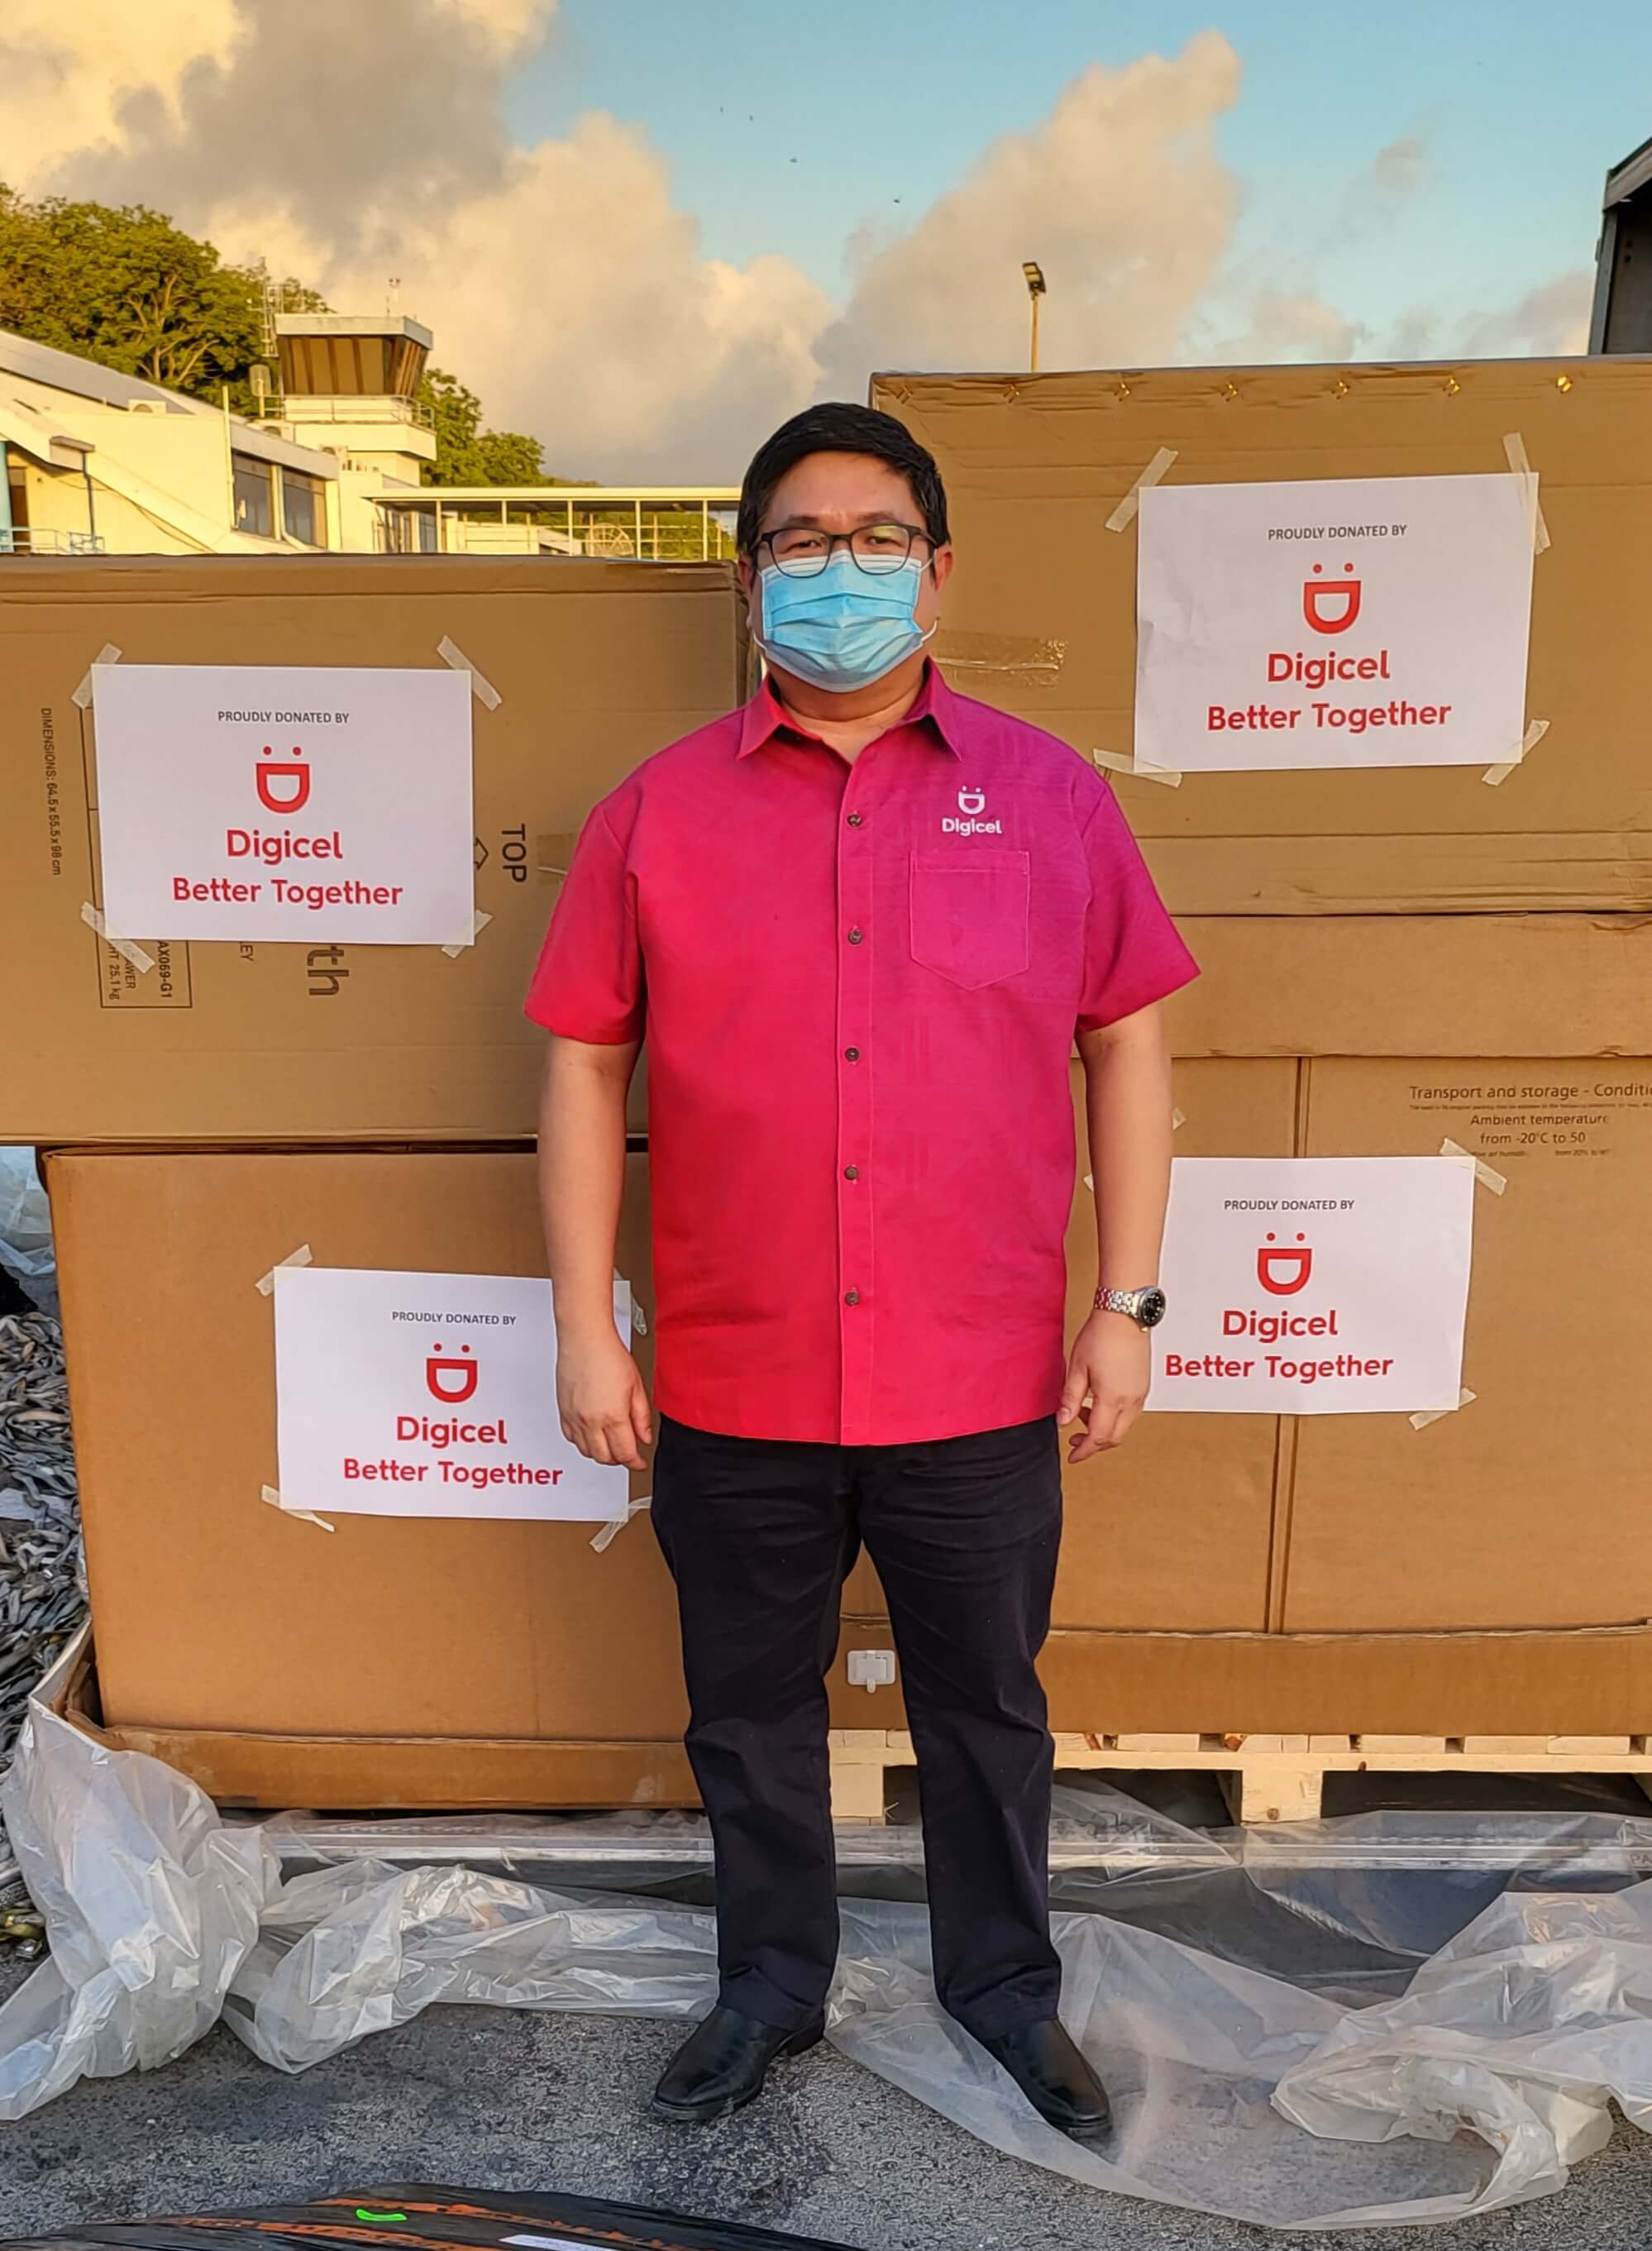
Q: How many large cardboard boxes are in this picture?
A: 4